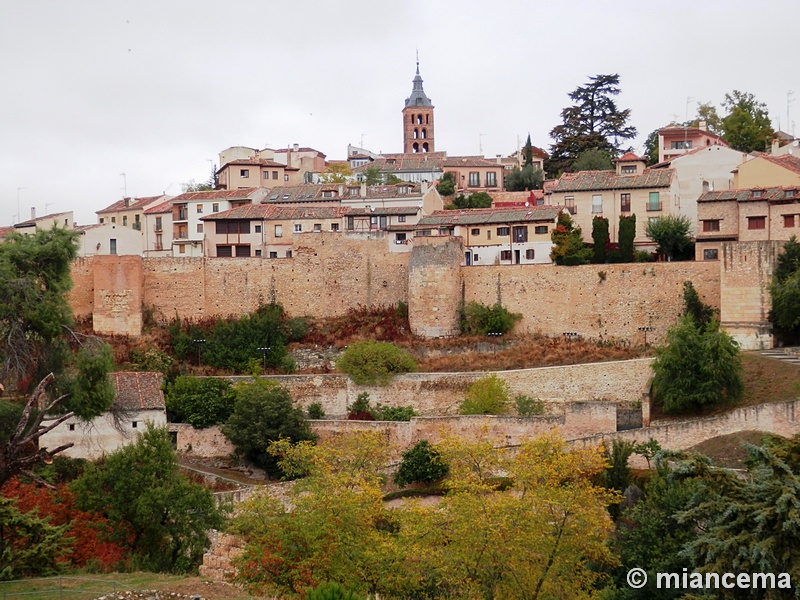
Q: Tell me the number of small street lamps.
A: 5